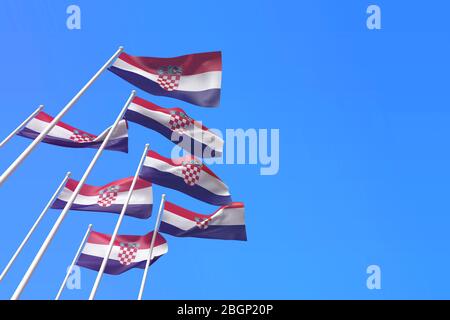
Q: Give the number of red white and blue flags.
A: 7